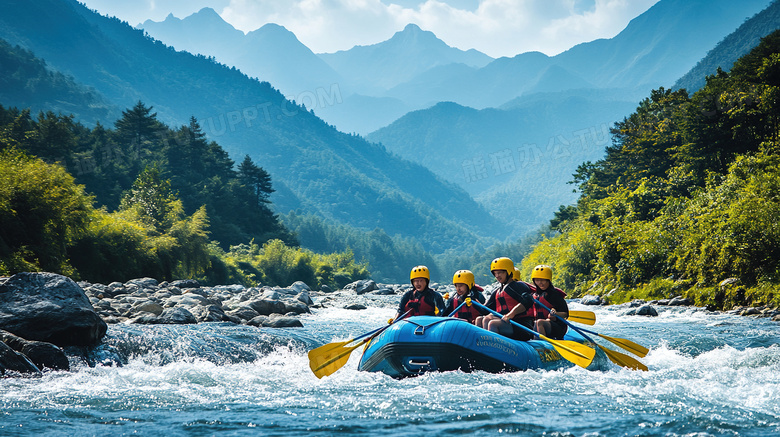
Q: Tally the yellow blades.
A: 6